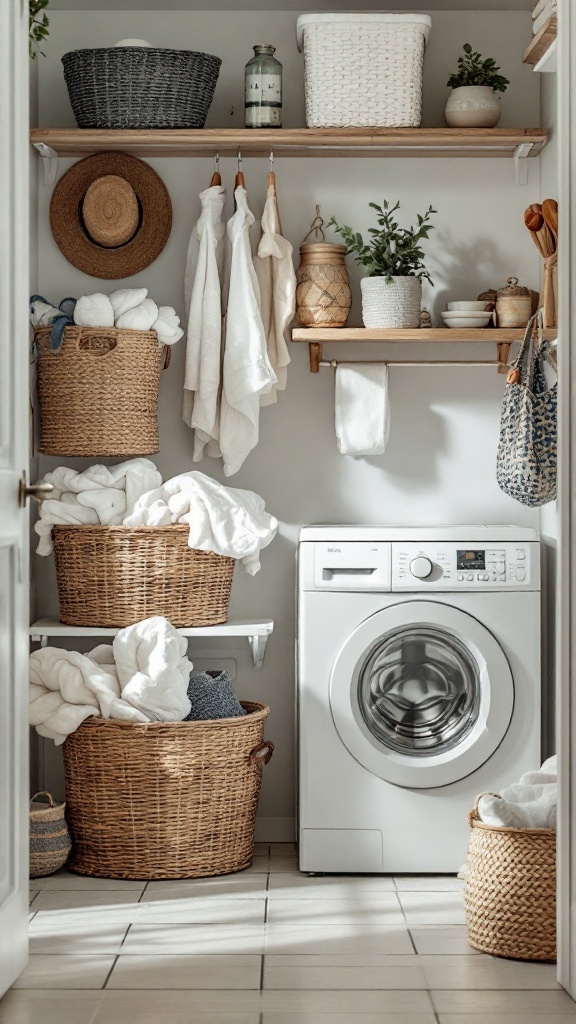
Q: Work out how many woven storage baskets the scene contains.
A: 7